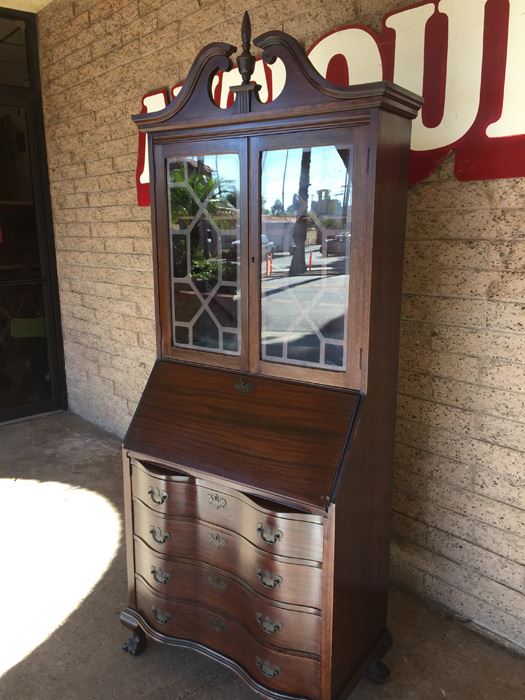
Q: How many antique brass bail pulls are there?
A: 8